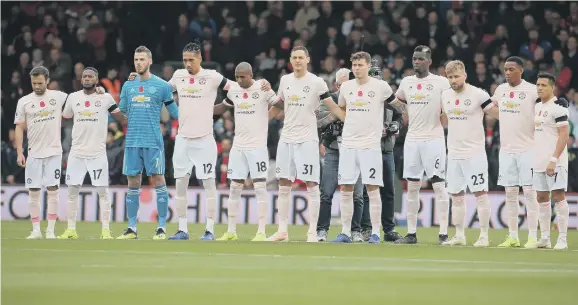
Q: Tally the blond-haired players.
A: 1